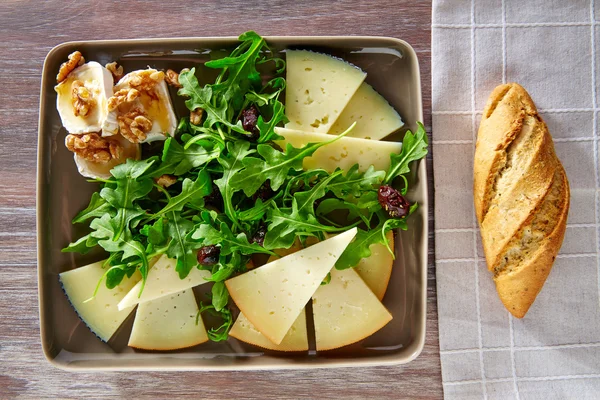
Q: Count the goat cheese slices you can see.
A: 3